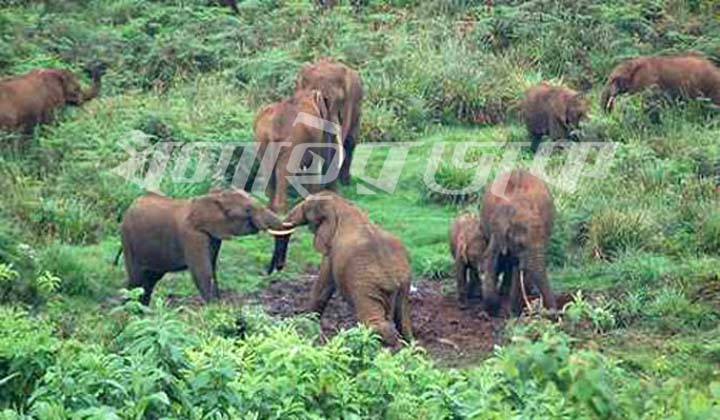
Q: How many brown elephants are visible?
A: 9